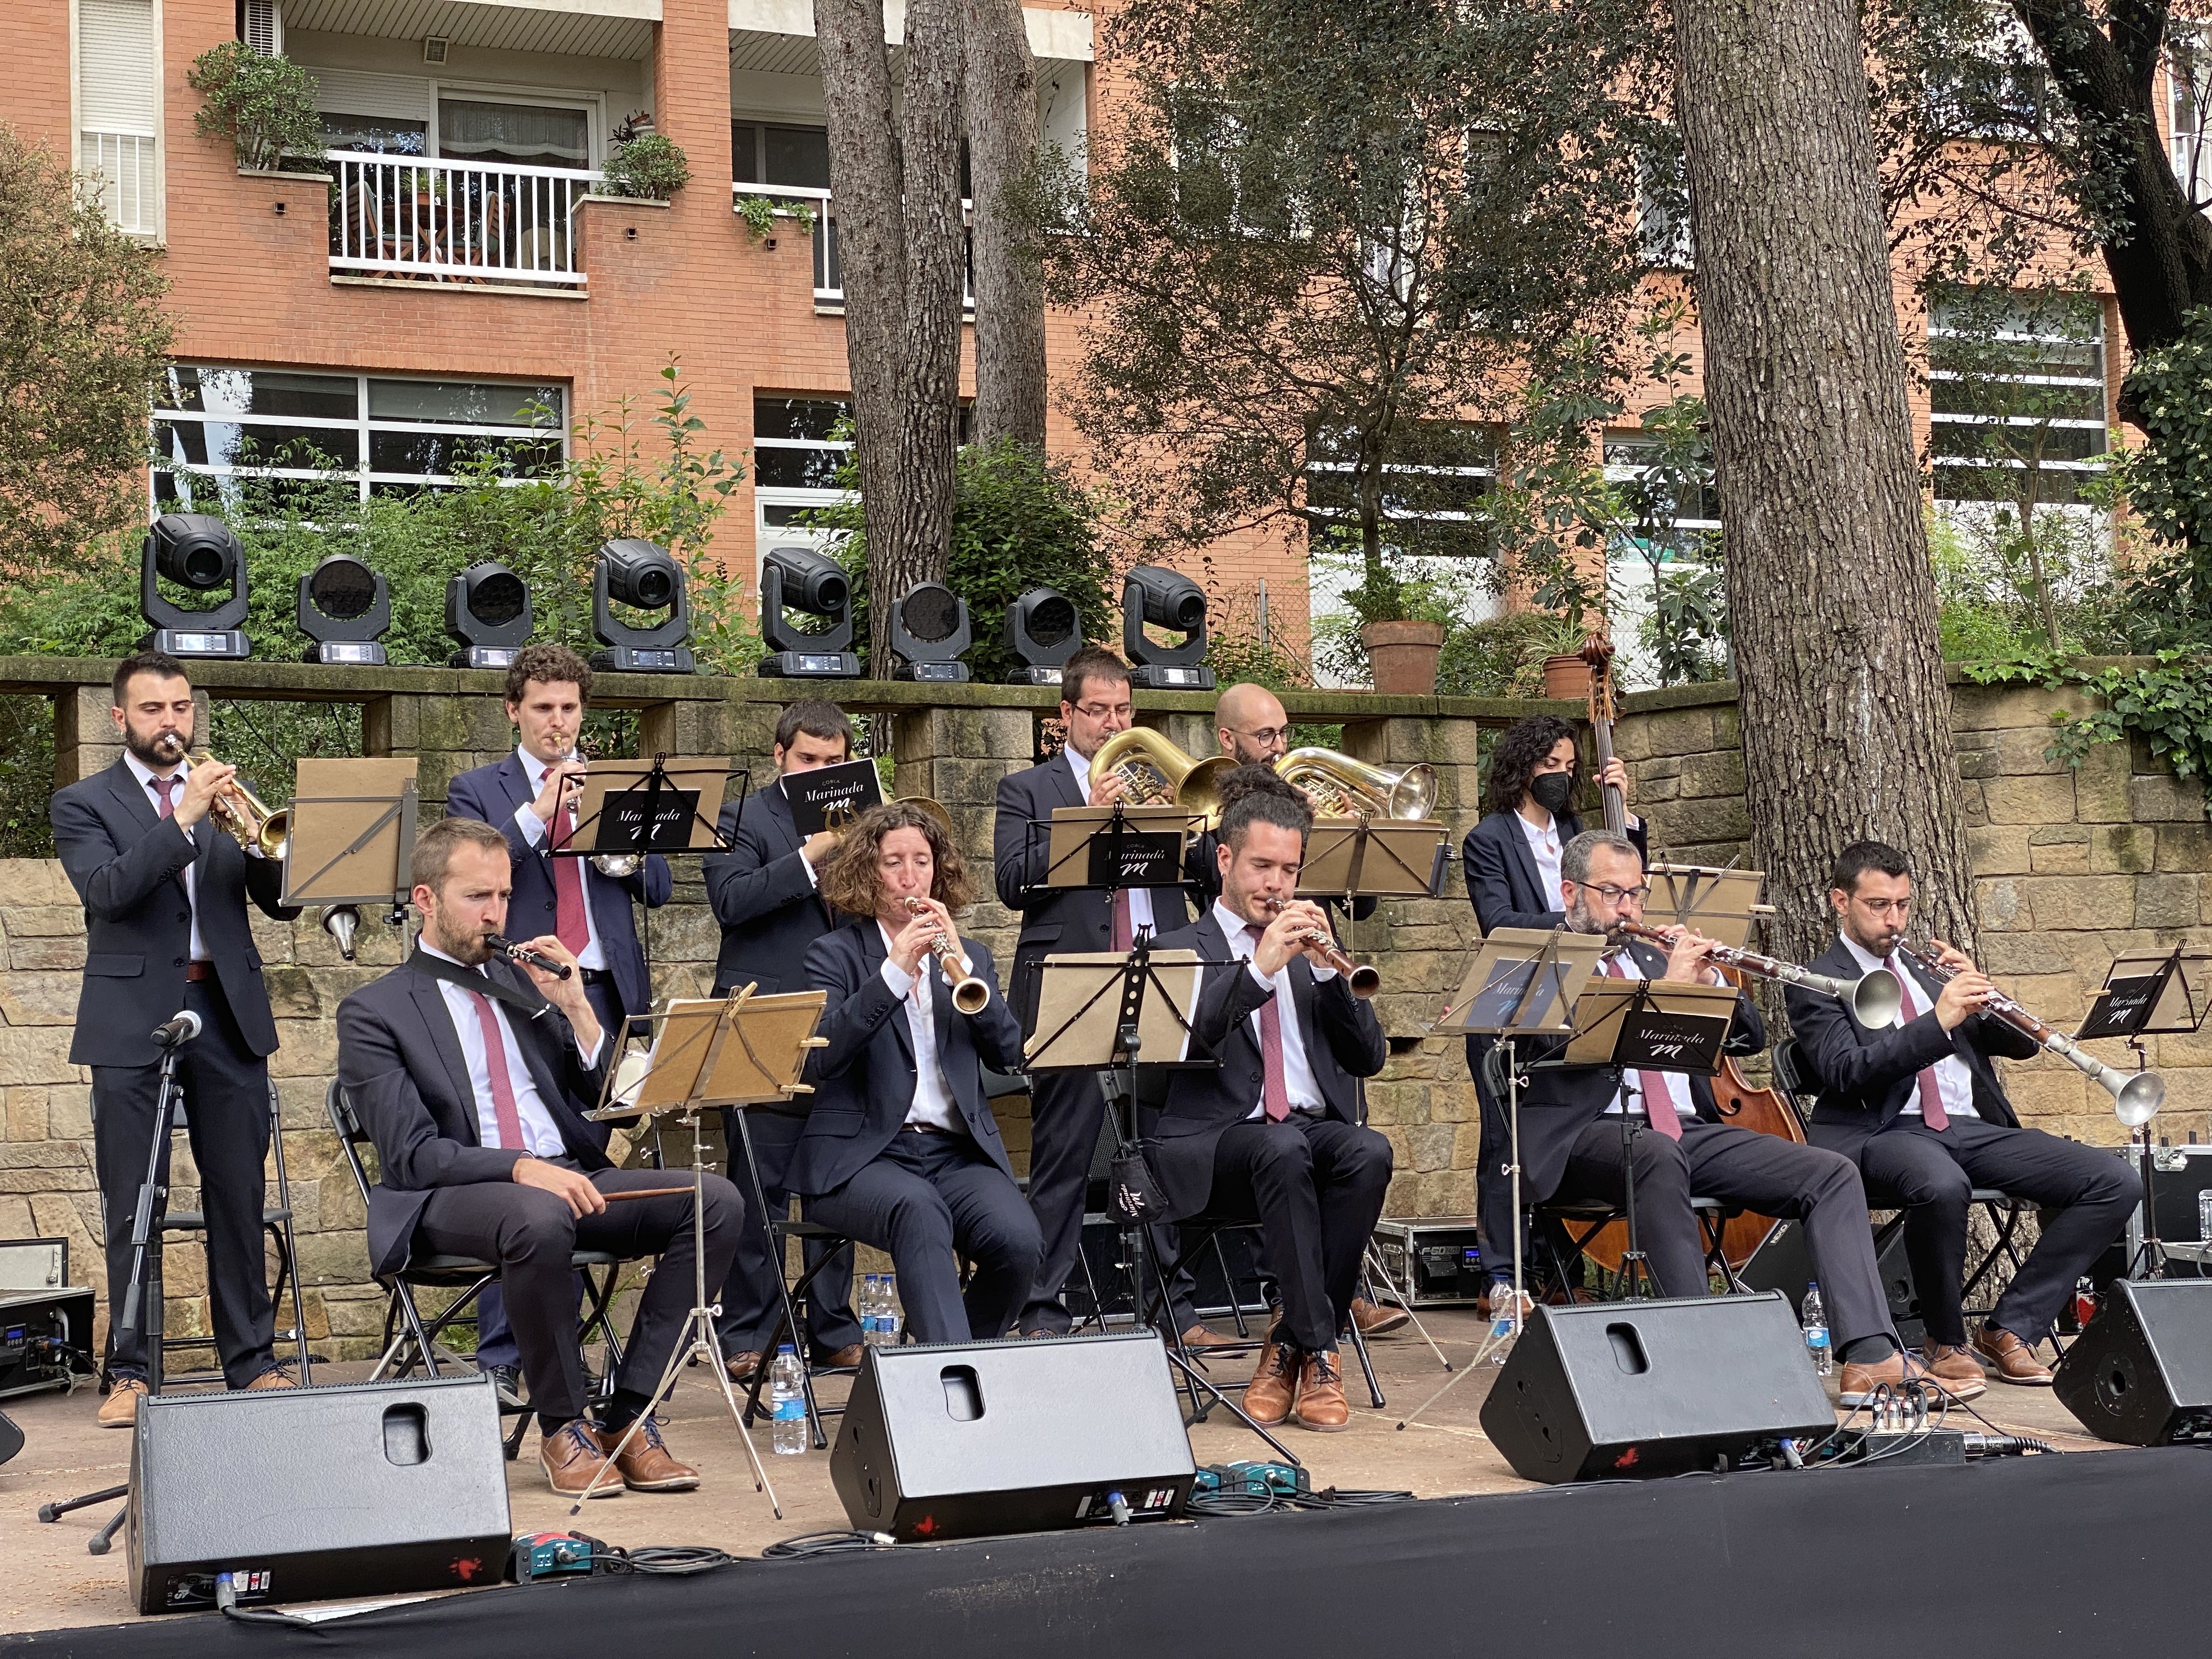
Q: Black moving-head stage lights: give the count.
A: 8